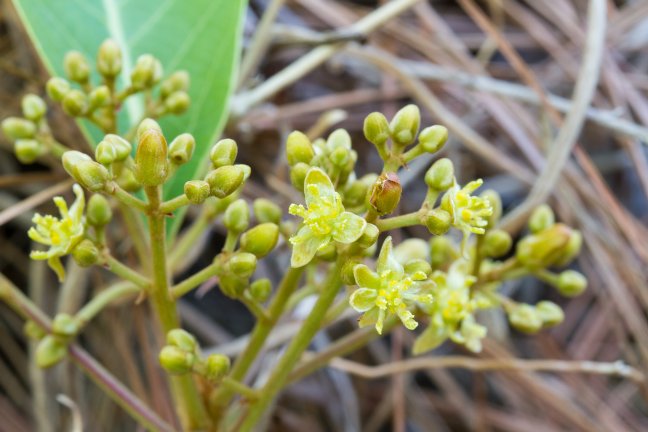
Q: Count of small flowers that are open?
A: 5